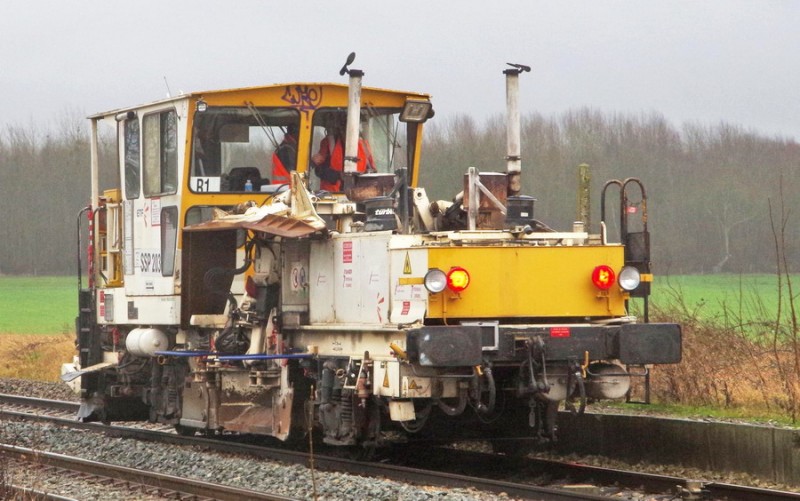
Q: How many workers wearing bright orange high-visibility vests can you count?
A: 2